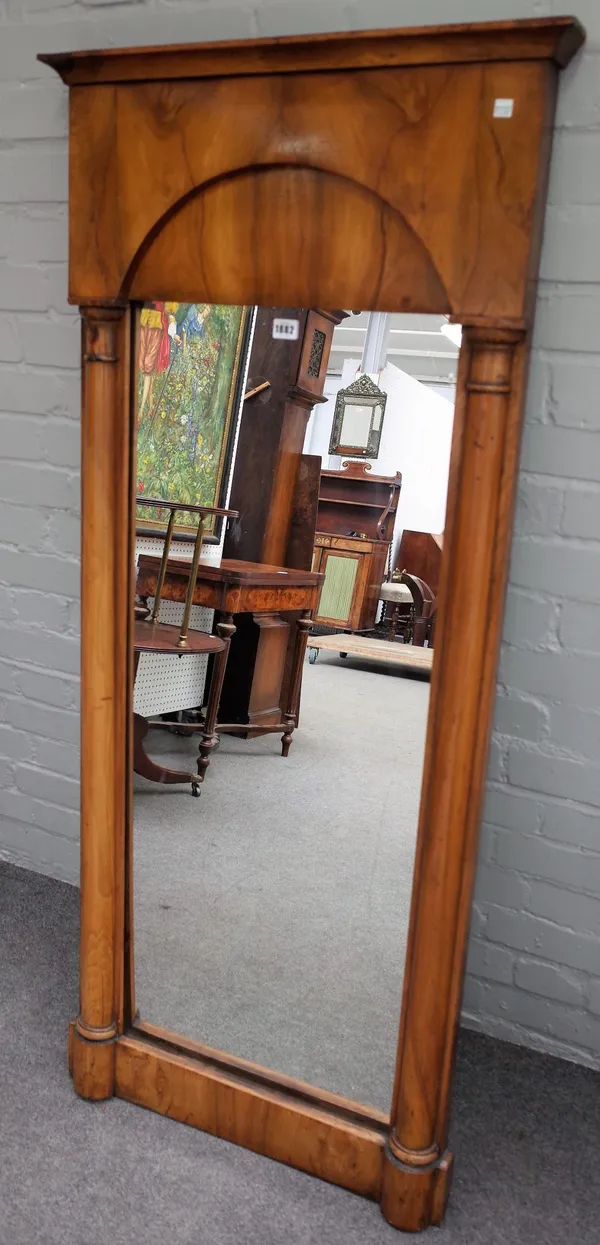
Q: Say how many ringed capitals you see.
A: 2